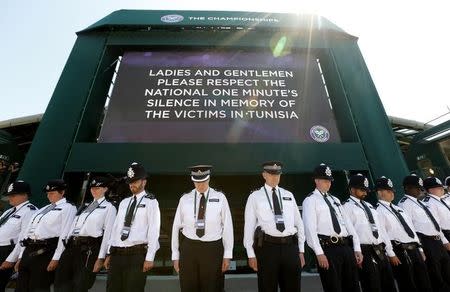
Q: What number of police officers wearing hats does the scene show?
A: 11